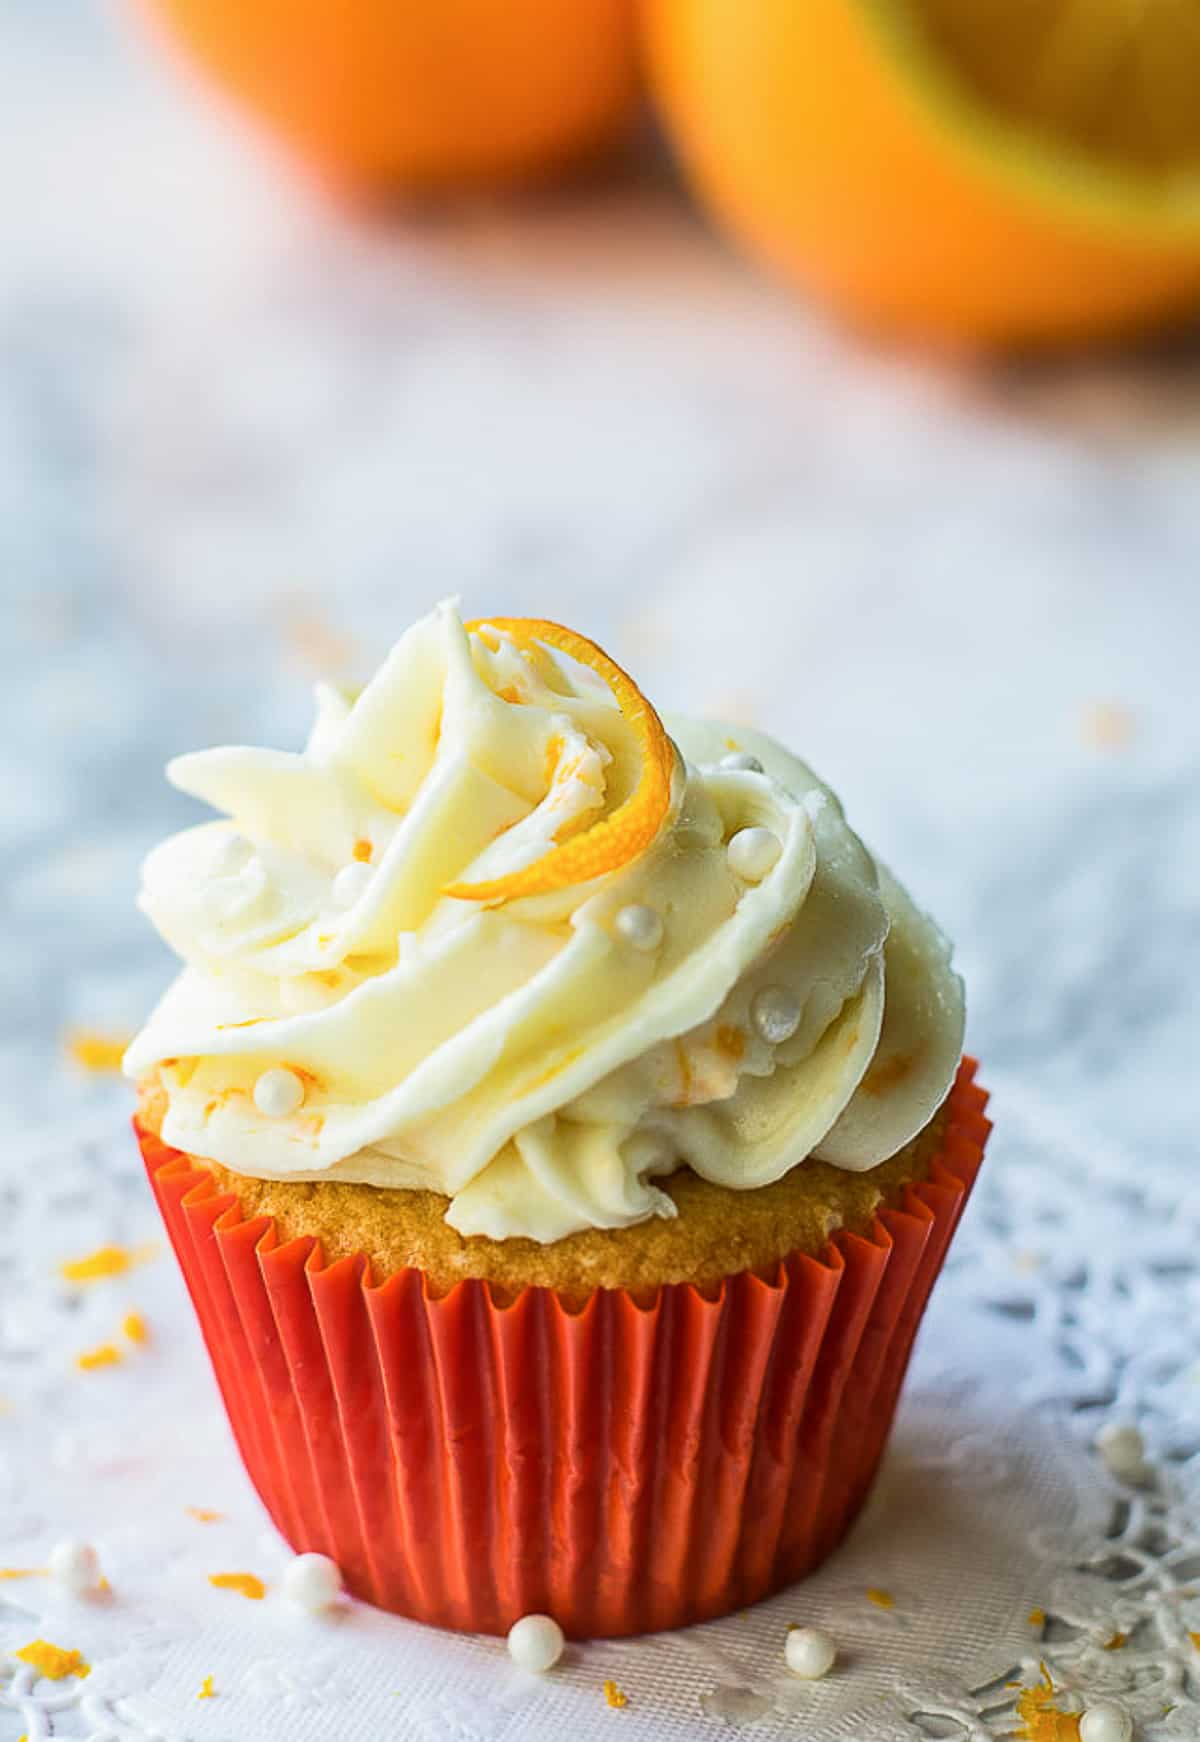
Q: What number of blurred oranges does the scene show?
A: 2